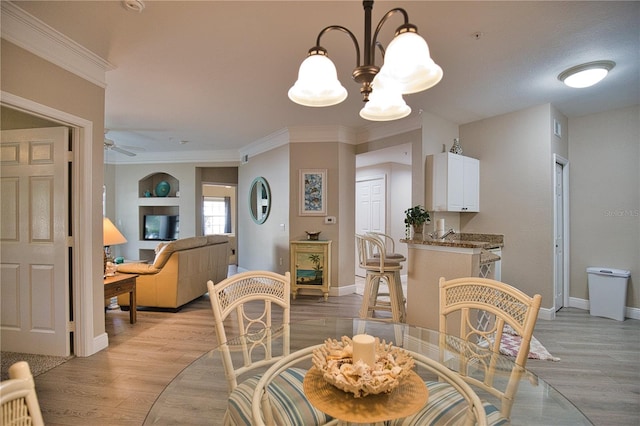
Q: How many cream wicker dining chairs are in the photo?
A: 3